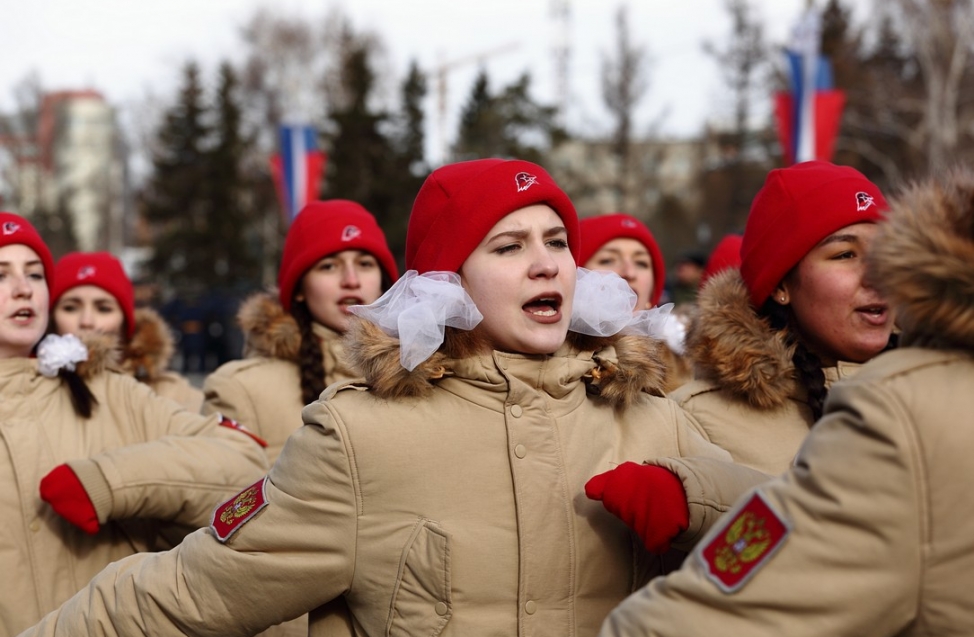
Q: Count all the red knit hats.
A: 7